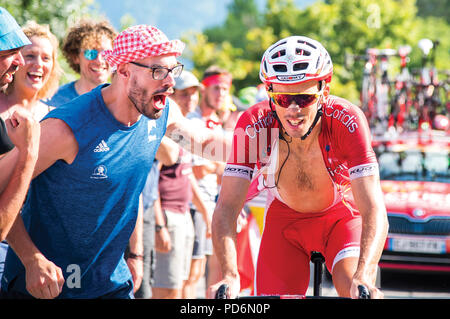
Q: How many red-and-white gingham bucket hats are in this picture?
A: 1